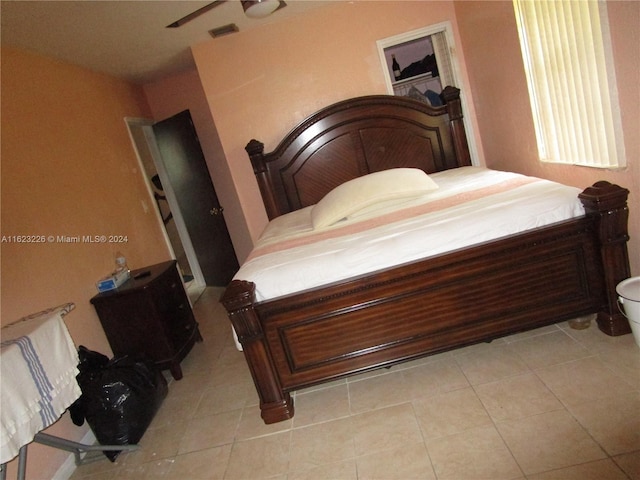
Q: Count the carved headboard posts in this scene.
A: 2